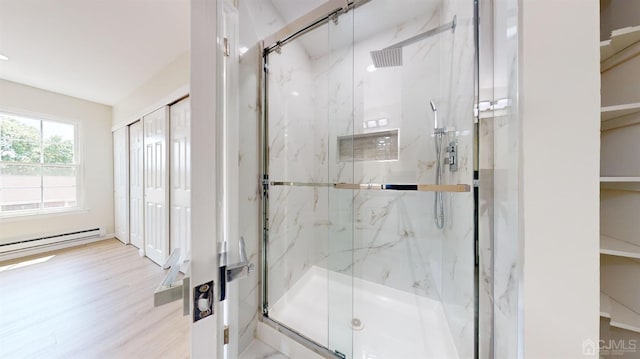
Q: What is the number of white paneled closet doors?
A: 4